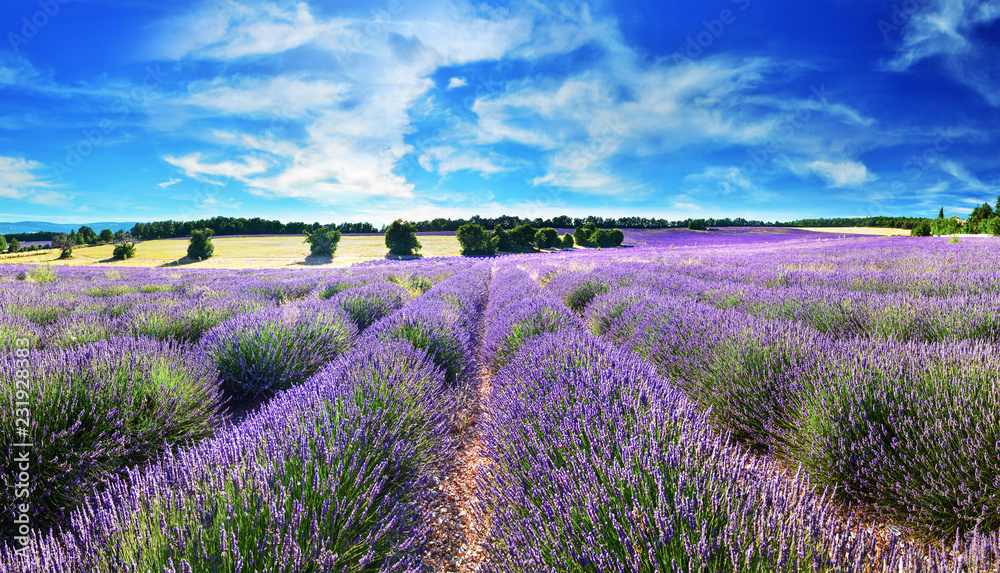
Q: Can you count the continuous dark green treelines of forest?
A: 1